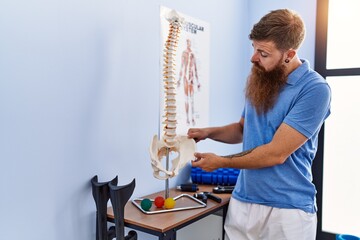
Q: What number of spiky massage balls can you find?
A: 3